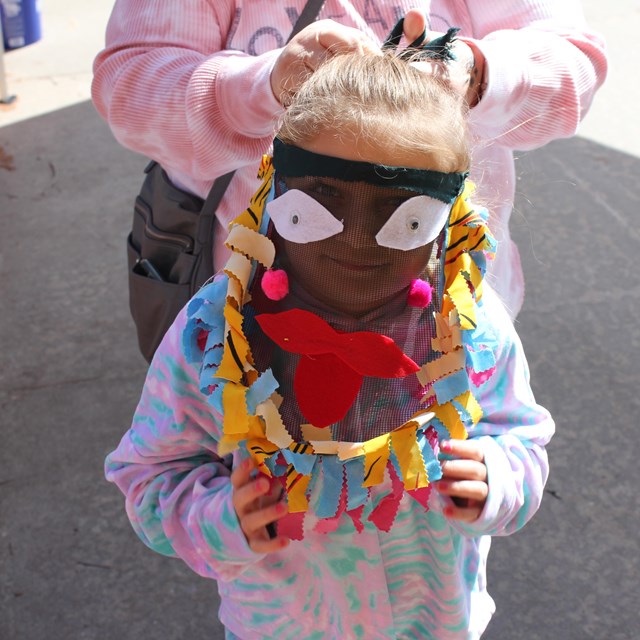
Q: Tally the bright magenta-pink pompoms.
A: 2